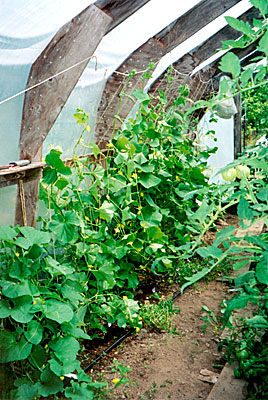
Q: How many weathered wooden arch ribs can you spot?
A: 4